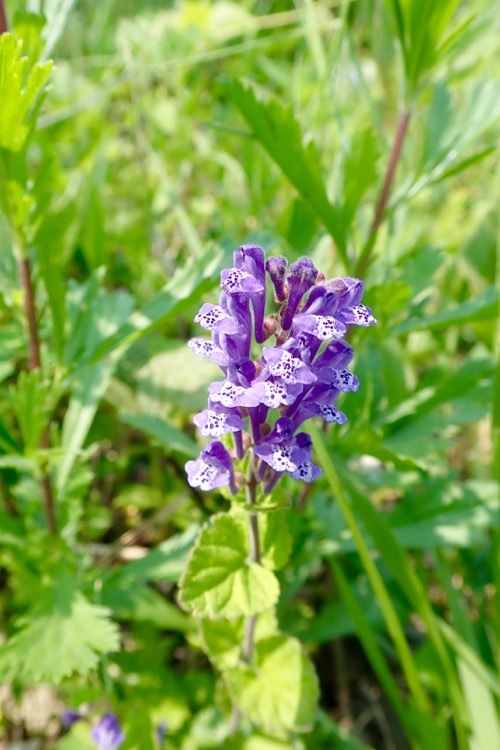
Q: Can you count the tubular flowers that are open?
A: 14